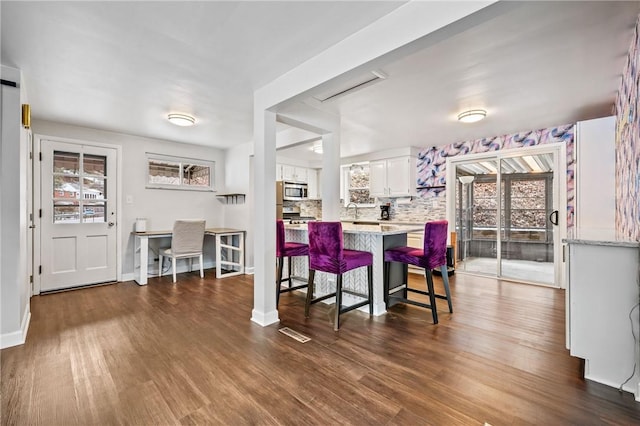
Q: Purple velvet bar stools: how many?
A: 3